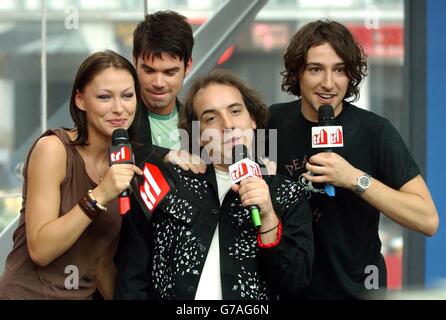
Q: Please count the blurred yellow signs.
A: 1